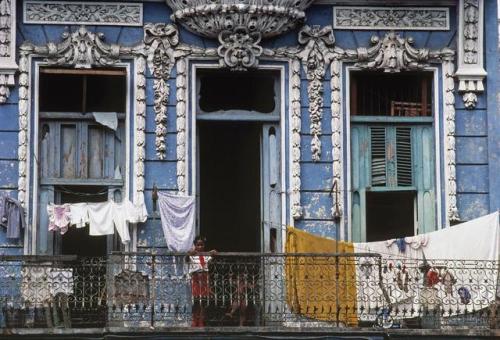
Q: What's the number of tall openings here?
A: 3